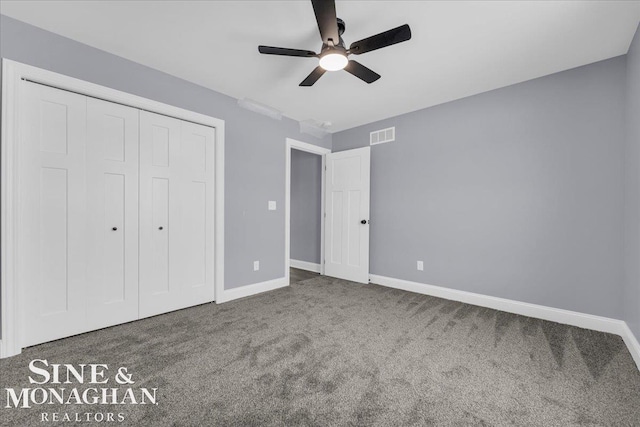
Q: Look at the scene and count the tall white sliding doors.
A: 2